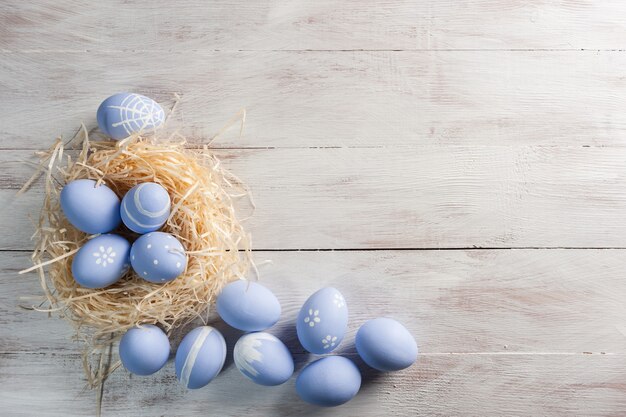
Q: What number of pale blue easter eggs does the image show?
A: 12